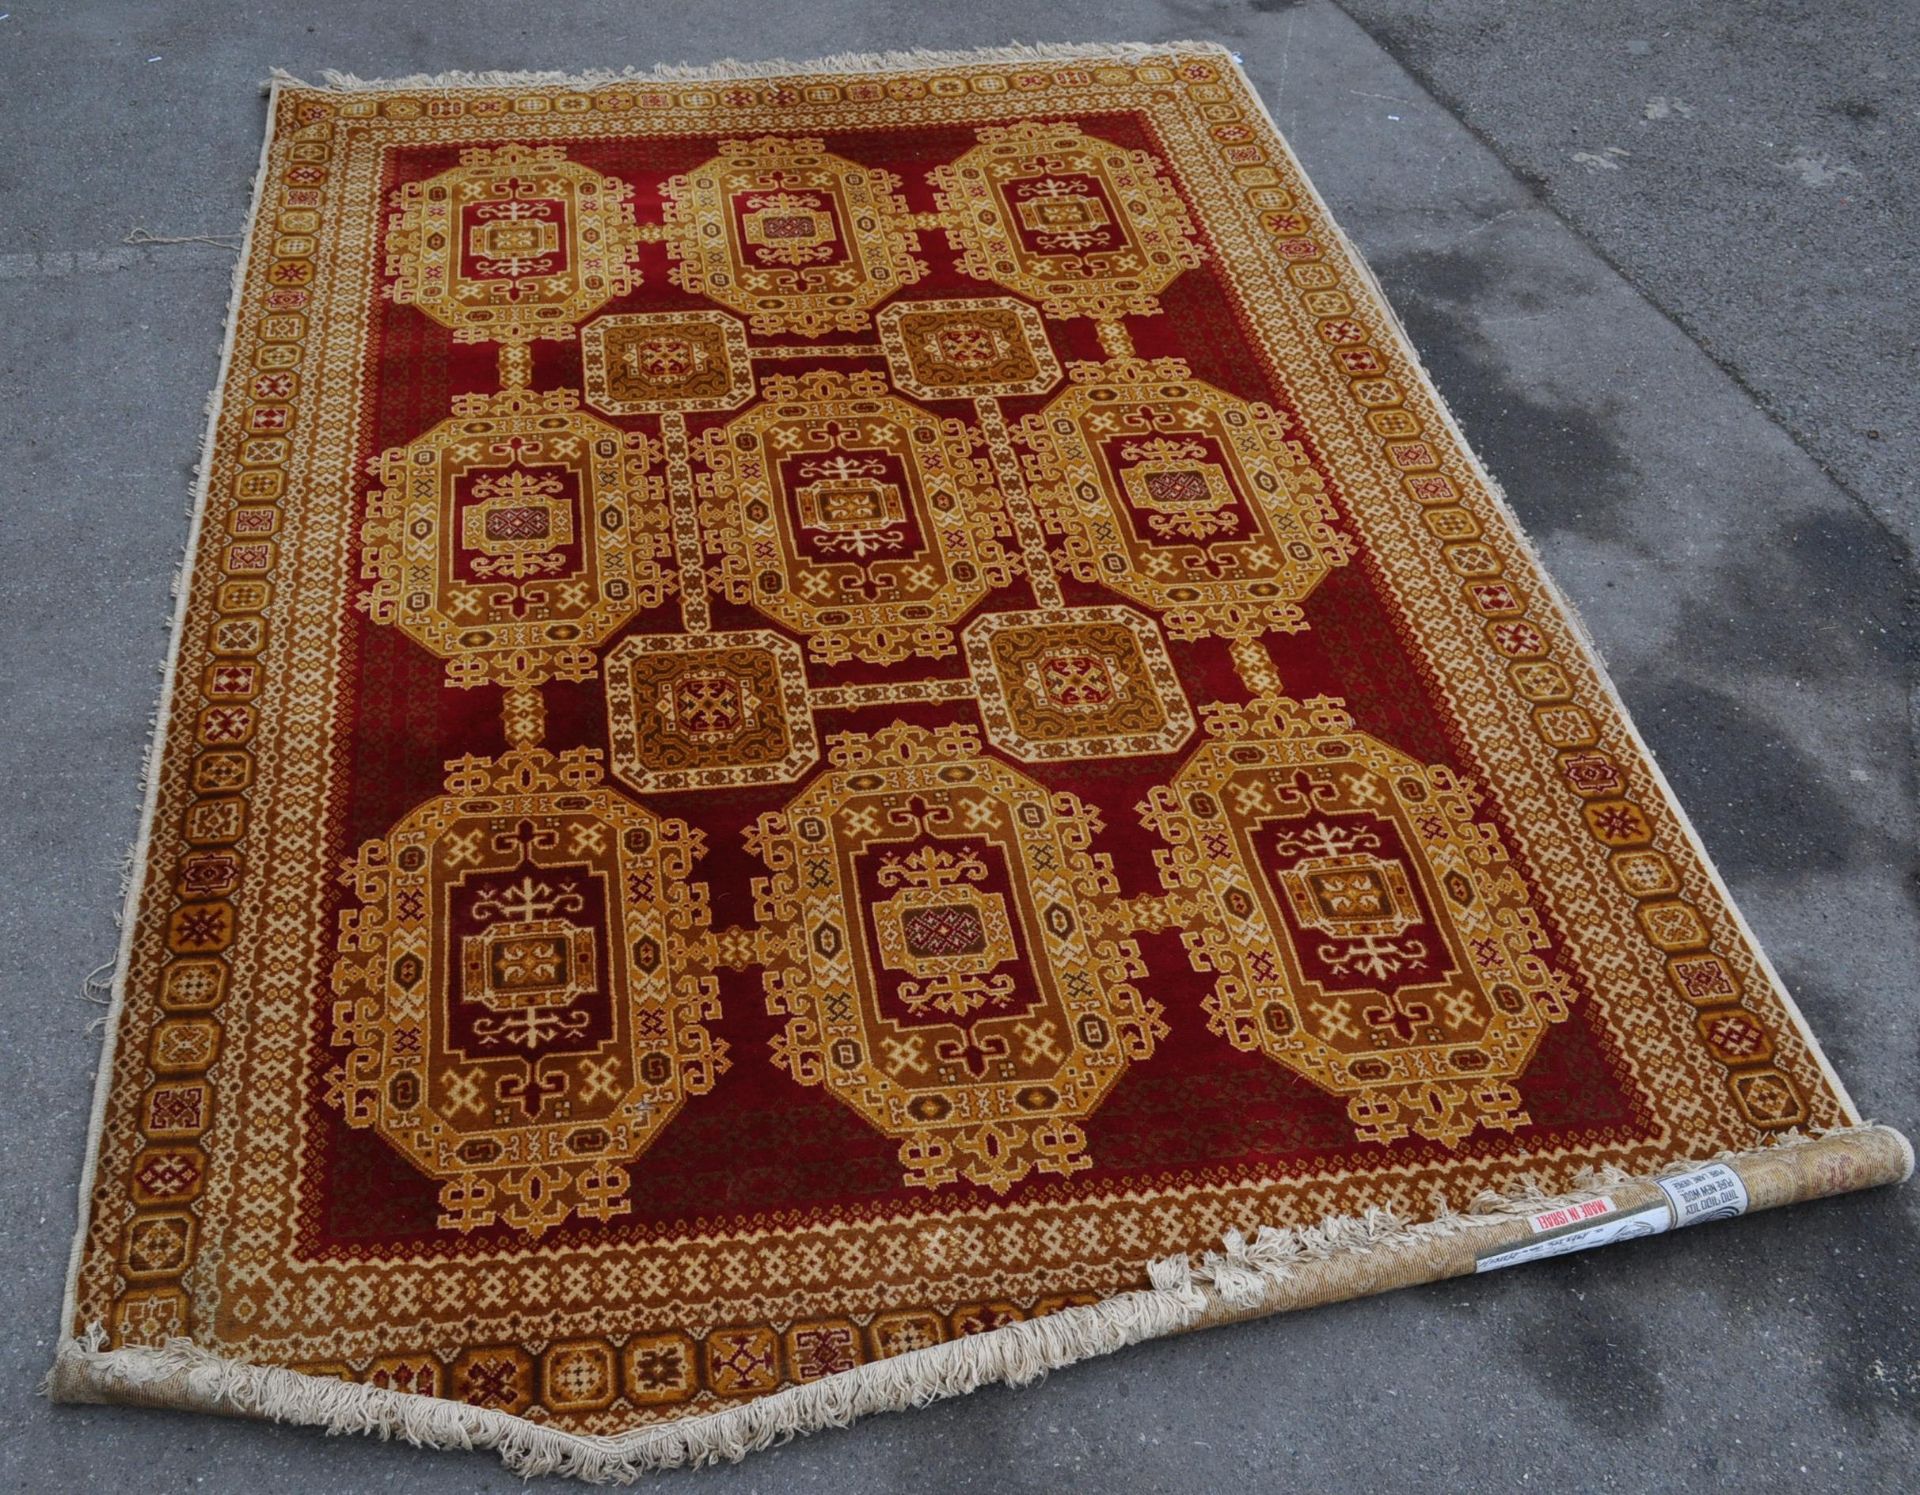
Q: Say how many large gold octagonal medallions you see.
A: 9